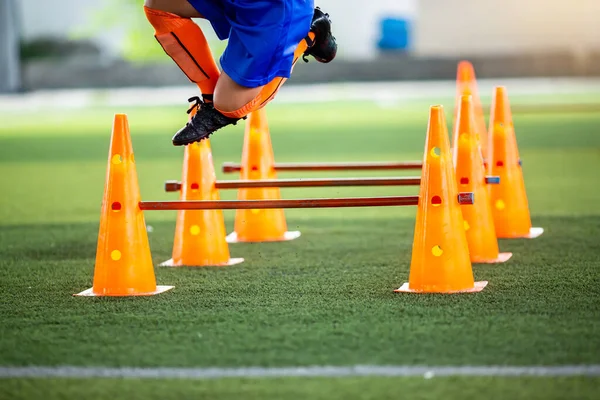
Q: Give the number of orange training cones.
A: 7